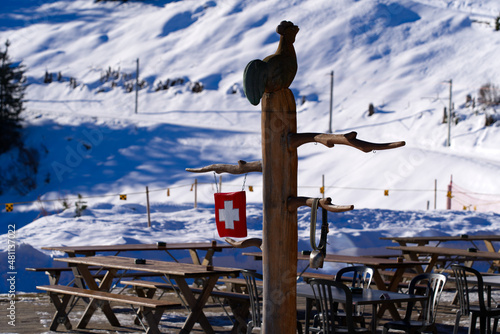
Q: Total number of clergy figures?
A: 0